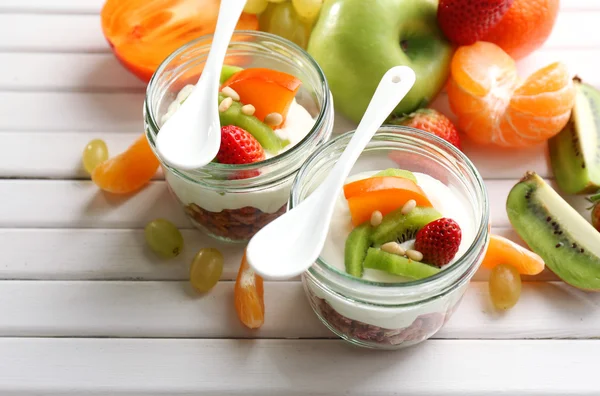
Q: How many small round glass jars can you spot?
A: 2